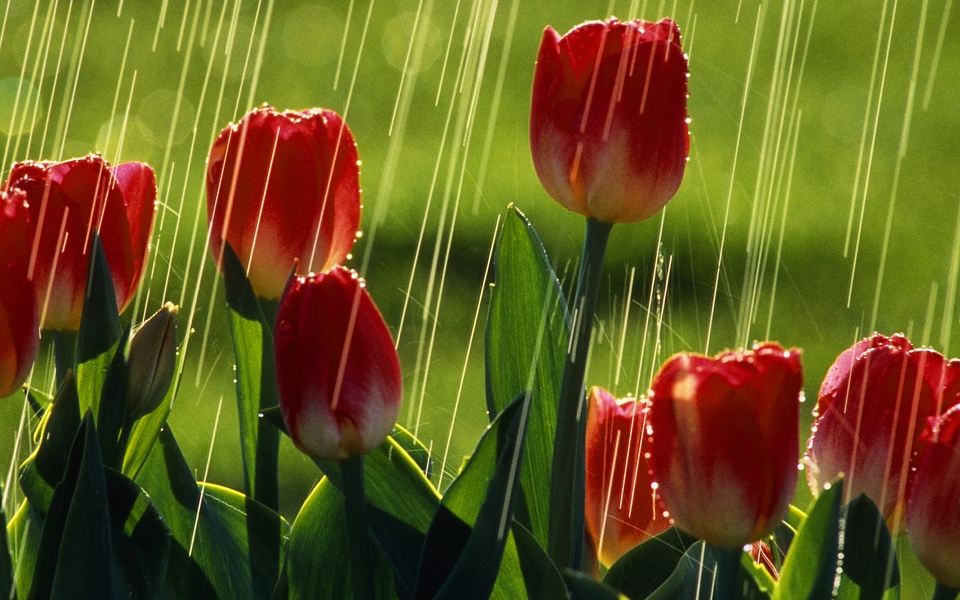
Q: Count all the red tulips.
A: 9